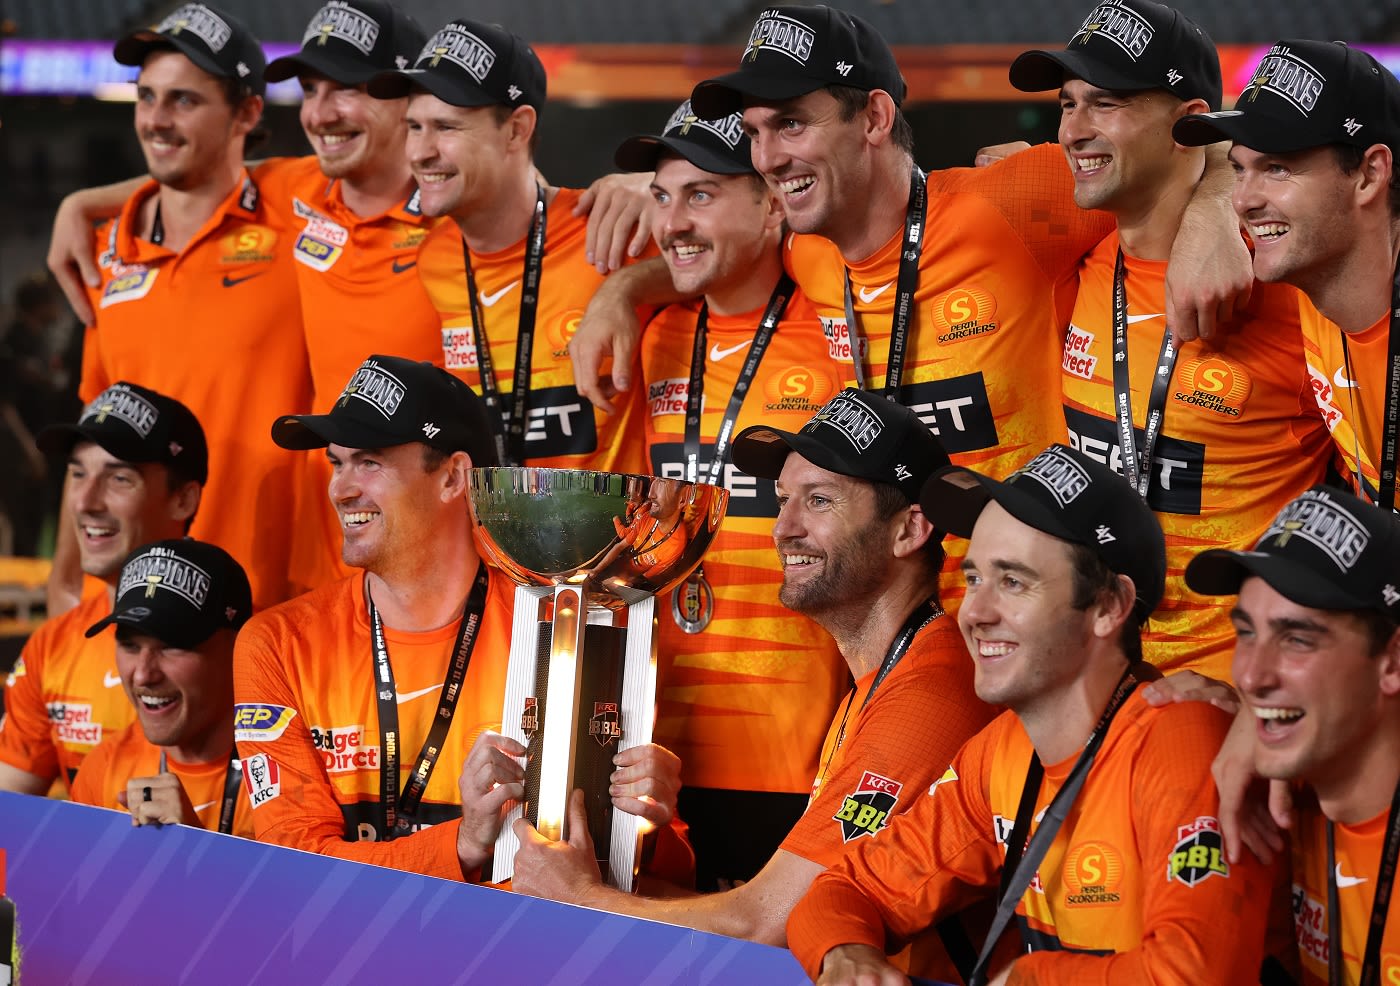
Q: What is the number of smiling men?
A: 13